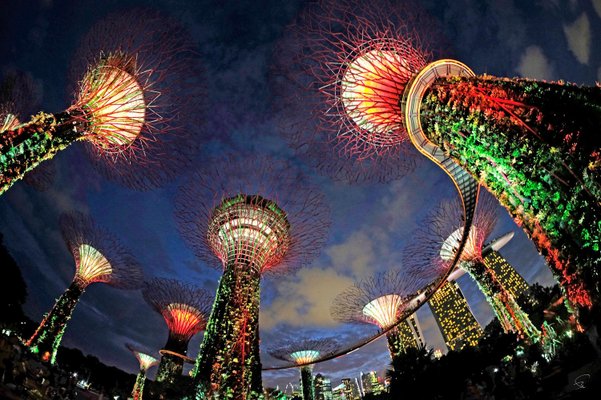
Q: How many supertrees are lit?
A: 10